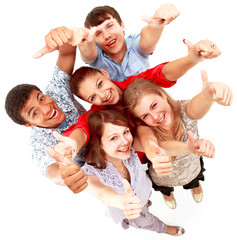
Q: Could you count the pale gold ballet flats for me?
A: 2